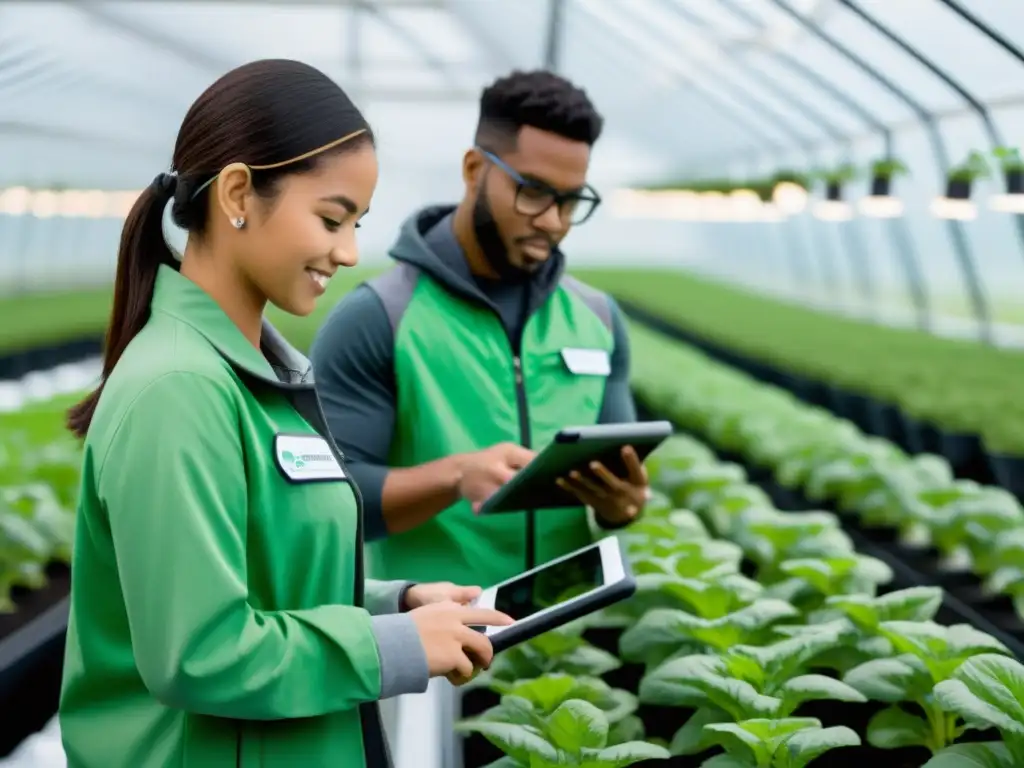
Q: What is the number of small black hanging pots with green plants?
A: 4